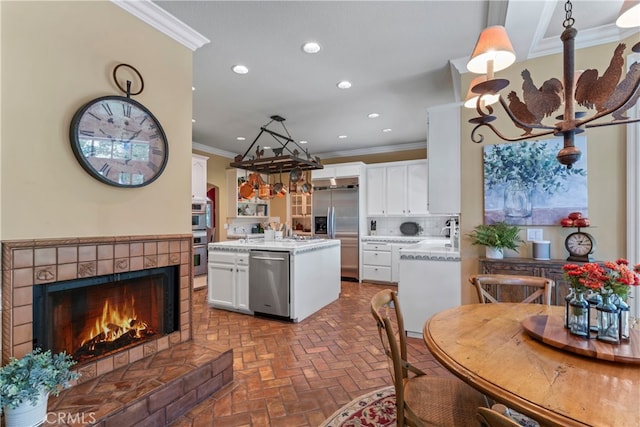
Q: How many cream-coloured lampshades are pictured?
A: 3